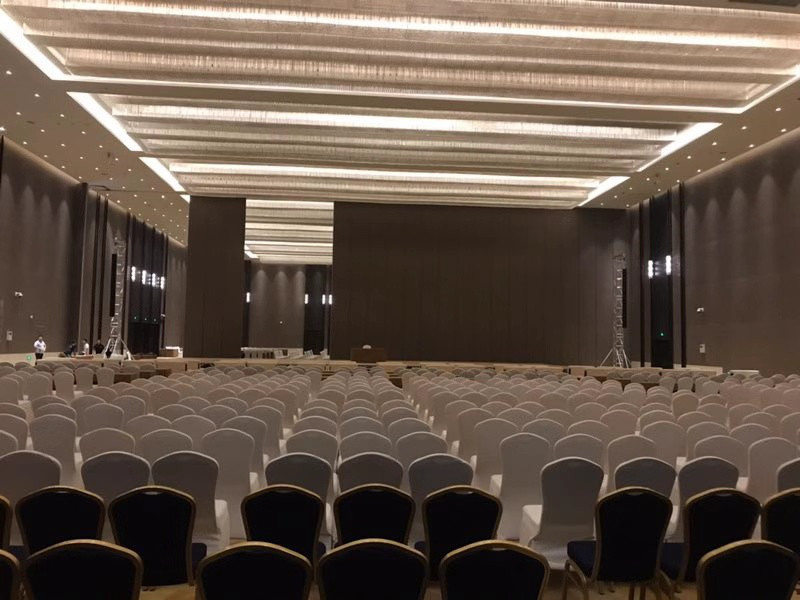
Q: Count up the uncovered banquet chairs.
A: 15